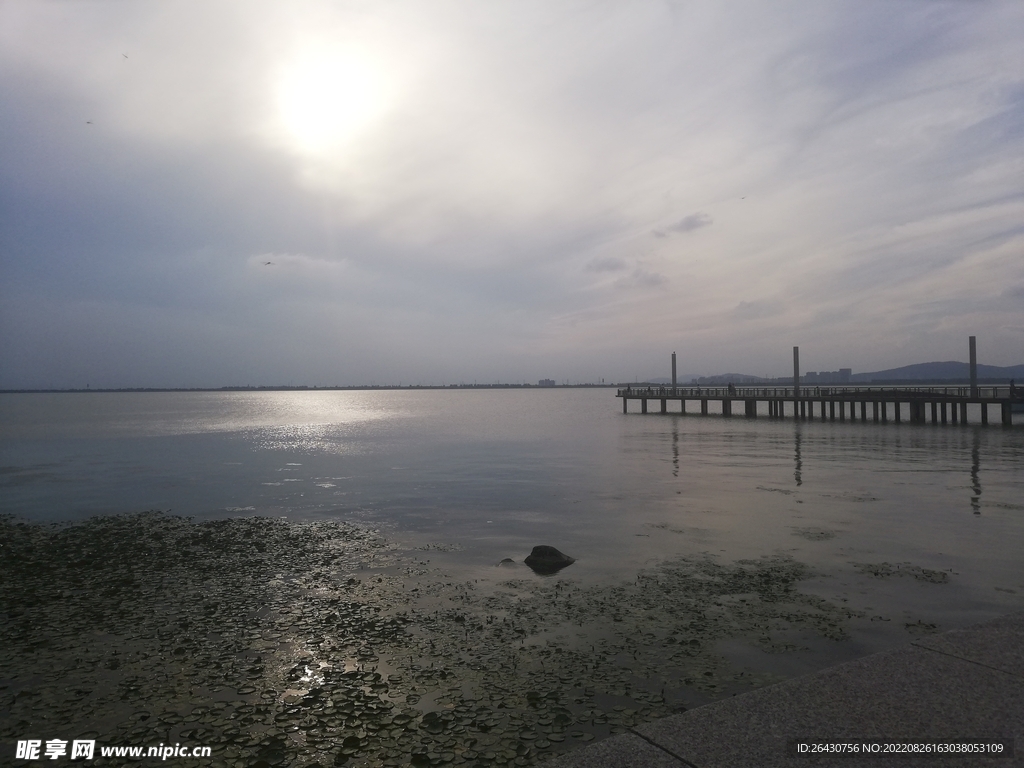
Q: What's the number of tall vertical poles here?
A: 3